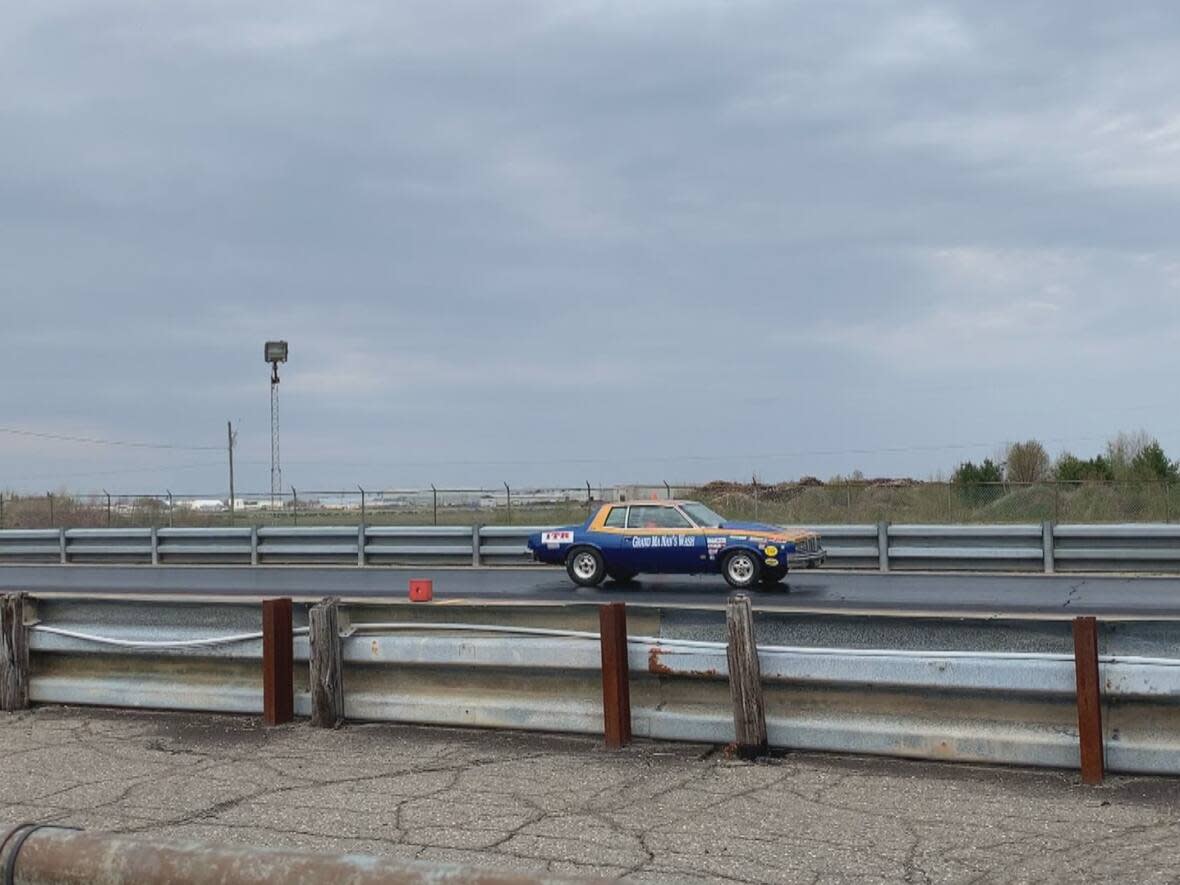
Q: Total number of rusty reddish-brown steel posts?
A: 3